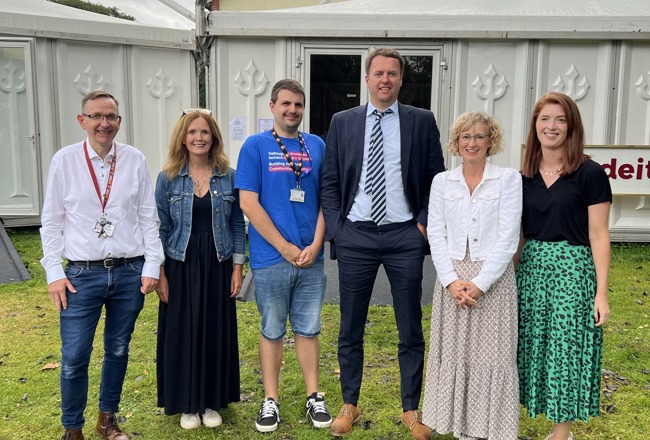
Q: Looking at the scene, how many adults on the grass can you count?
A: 6